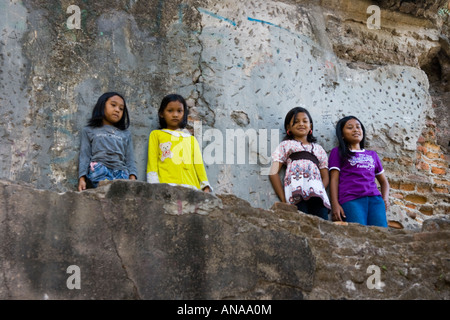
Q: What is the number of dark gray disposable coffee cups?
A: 0